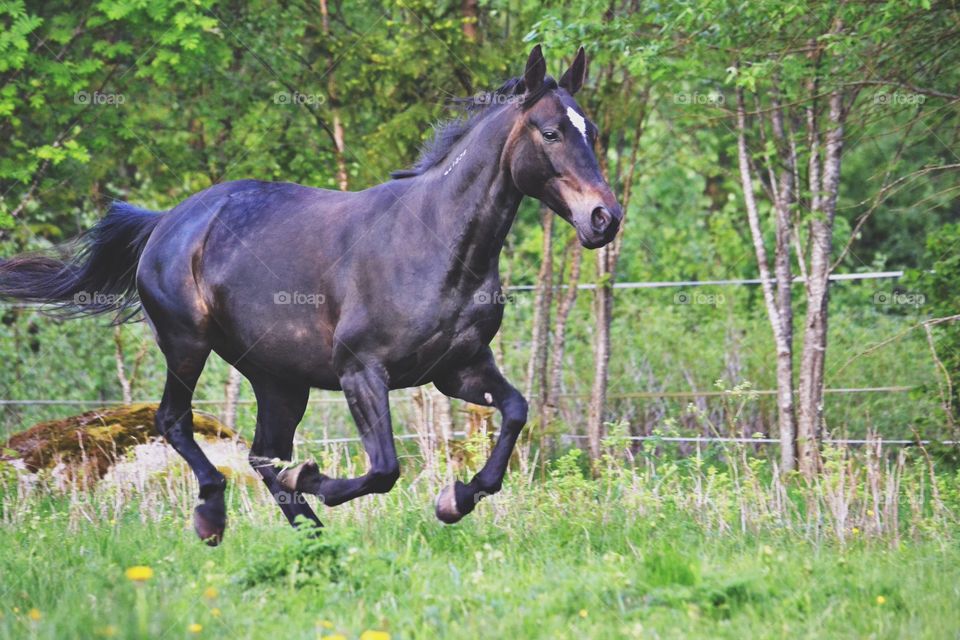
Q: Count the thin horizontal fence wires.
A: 3